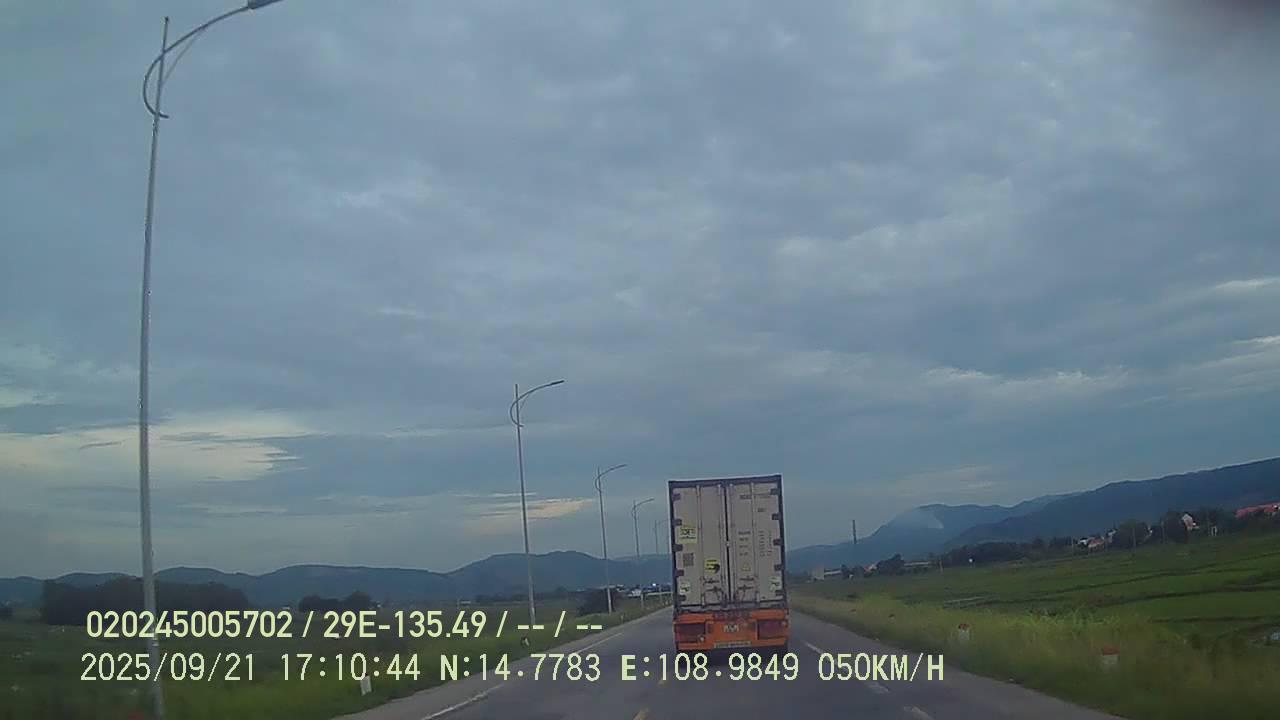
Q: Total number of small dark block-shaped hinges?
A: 10